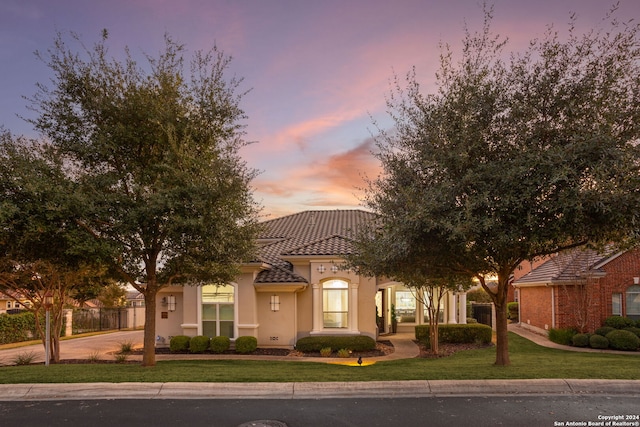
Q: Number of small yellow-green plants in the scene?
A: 2